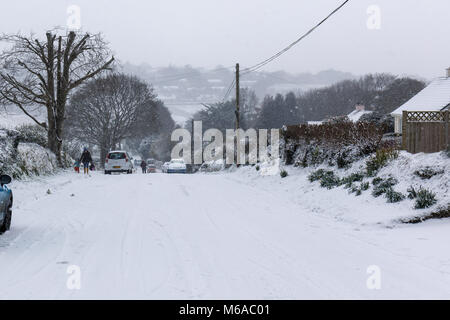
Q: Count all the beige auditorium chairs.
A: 0